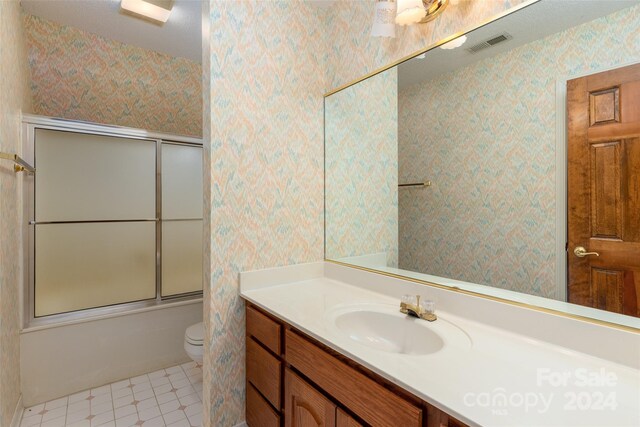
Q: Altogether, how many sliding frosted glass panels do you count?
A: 2